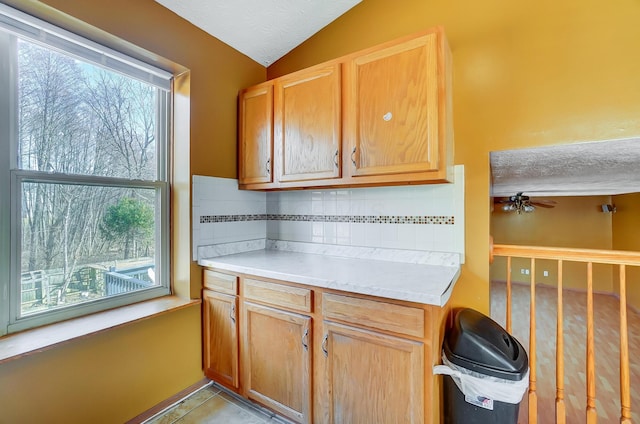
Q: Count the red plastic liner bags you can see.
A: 0